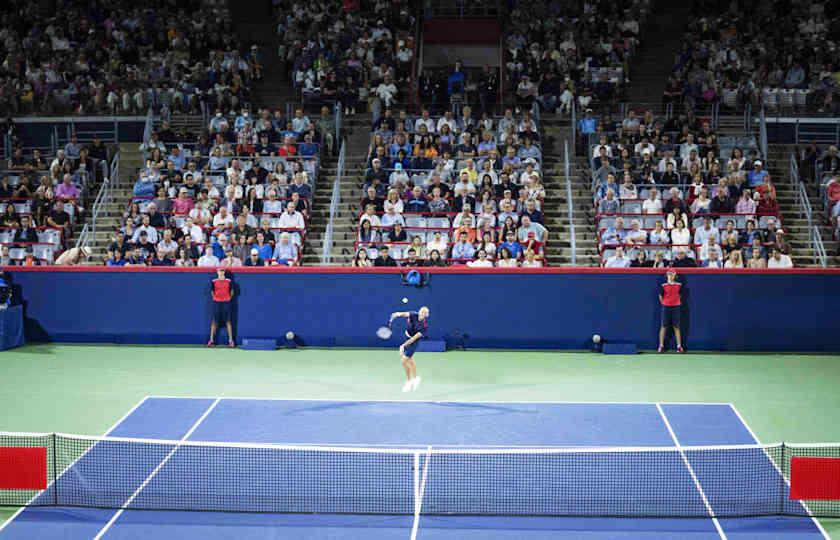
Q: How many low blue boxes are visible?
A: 3